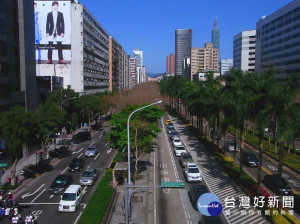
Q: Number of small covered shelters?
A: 1